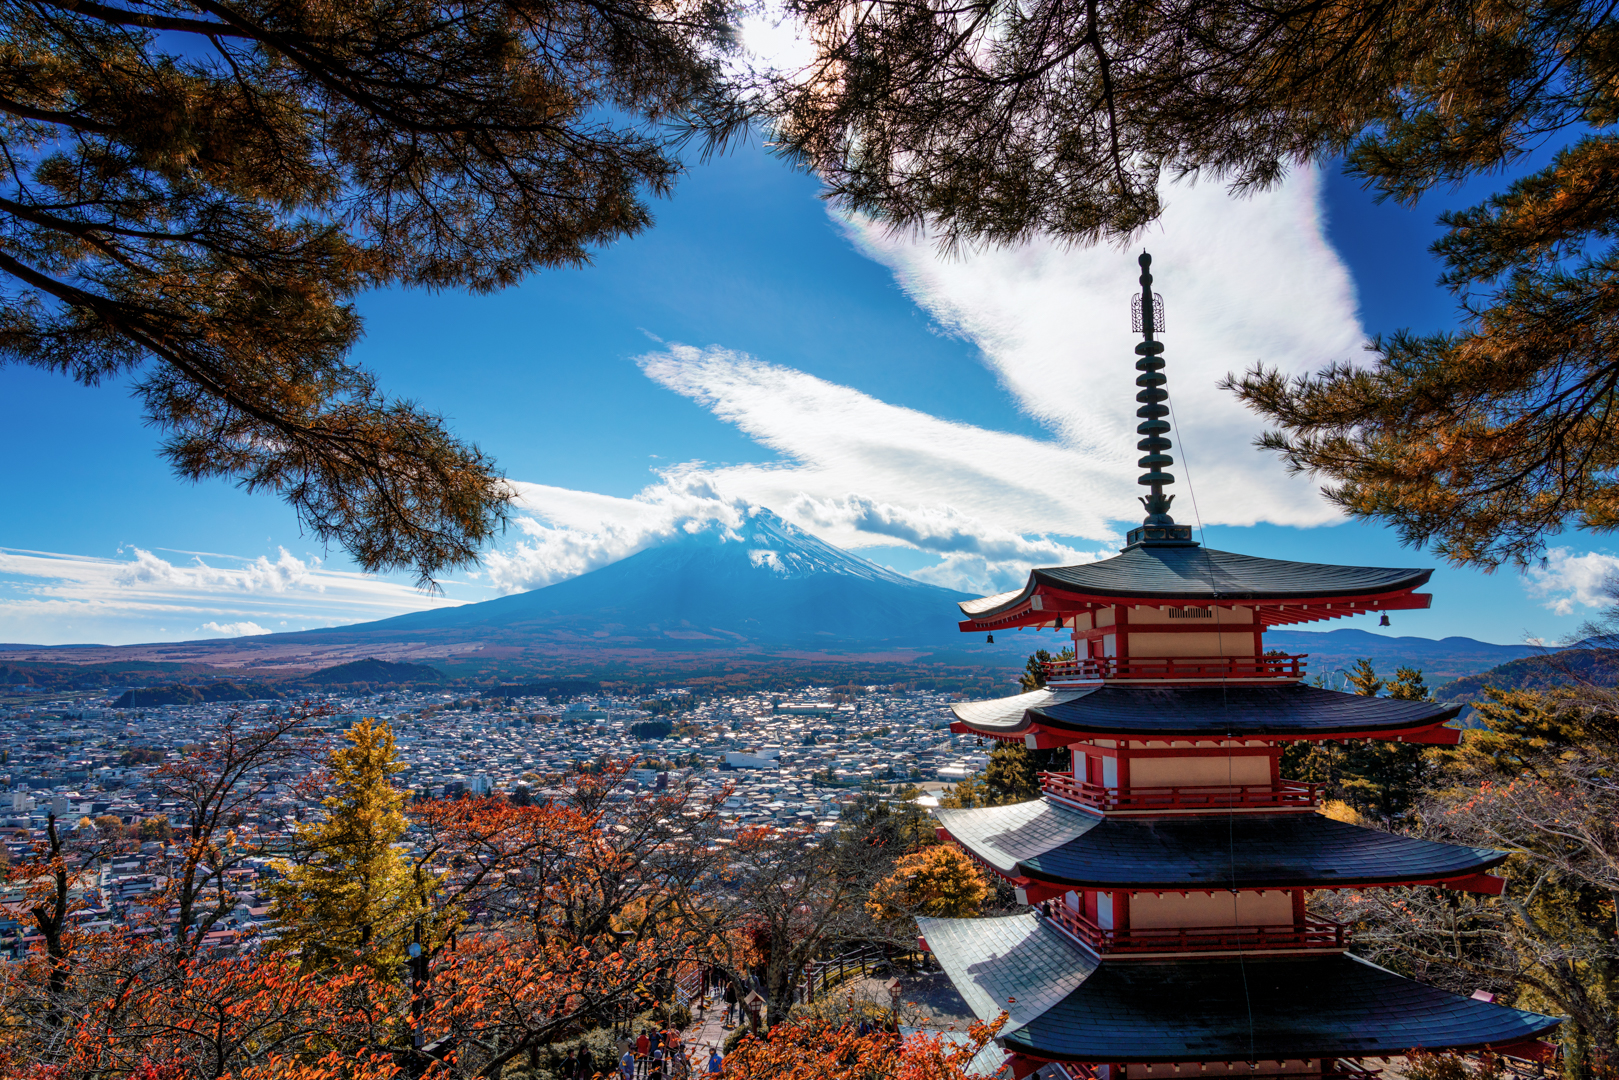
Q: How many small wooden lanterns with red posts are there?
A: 4